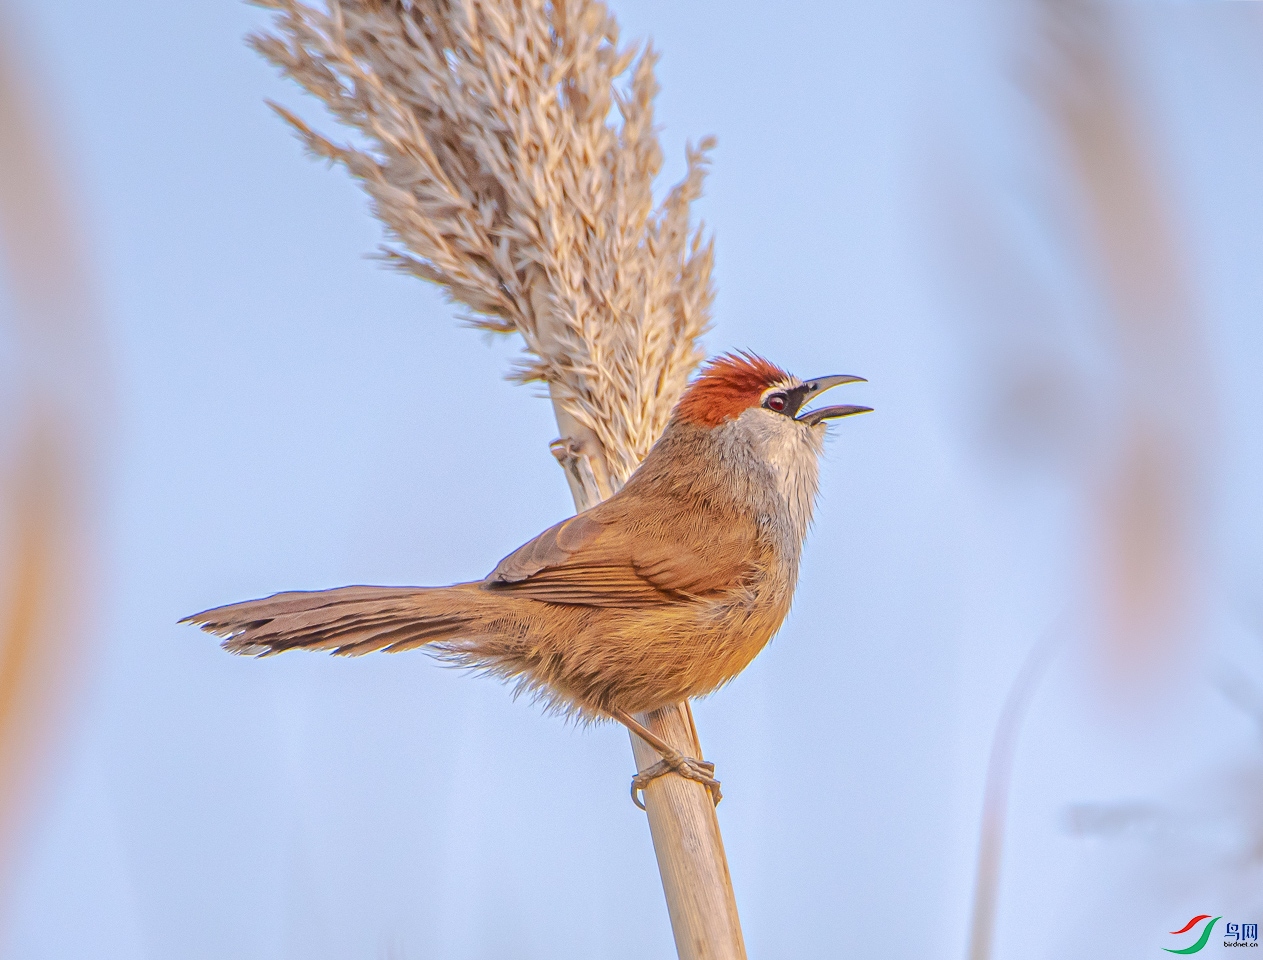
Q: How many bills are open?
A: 1